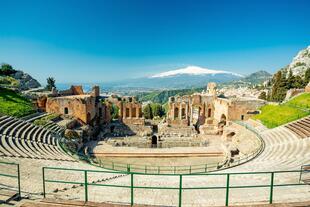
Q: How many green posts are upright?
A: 7